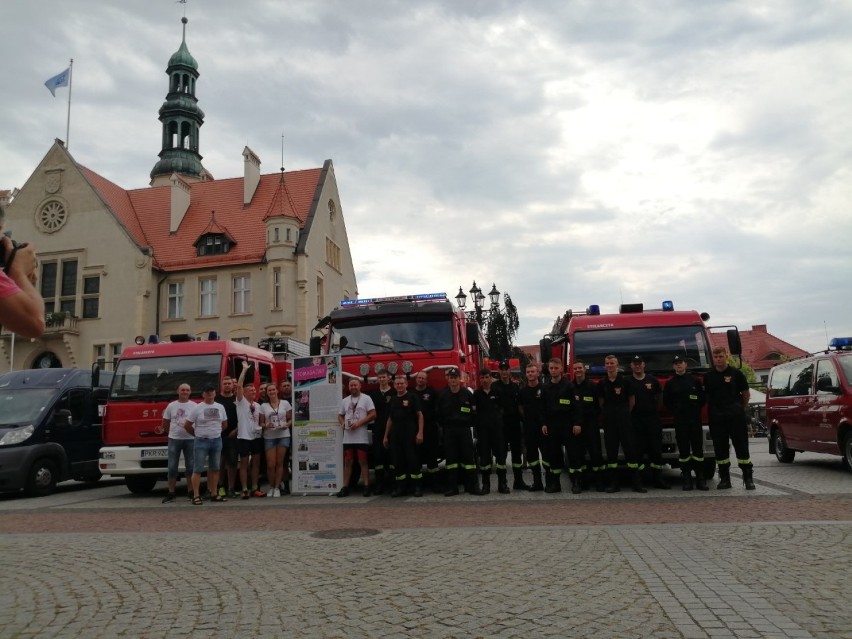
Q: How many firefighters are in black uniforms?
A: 13